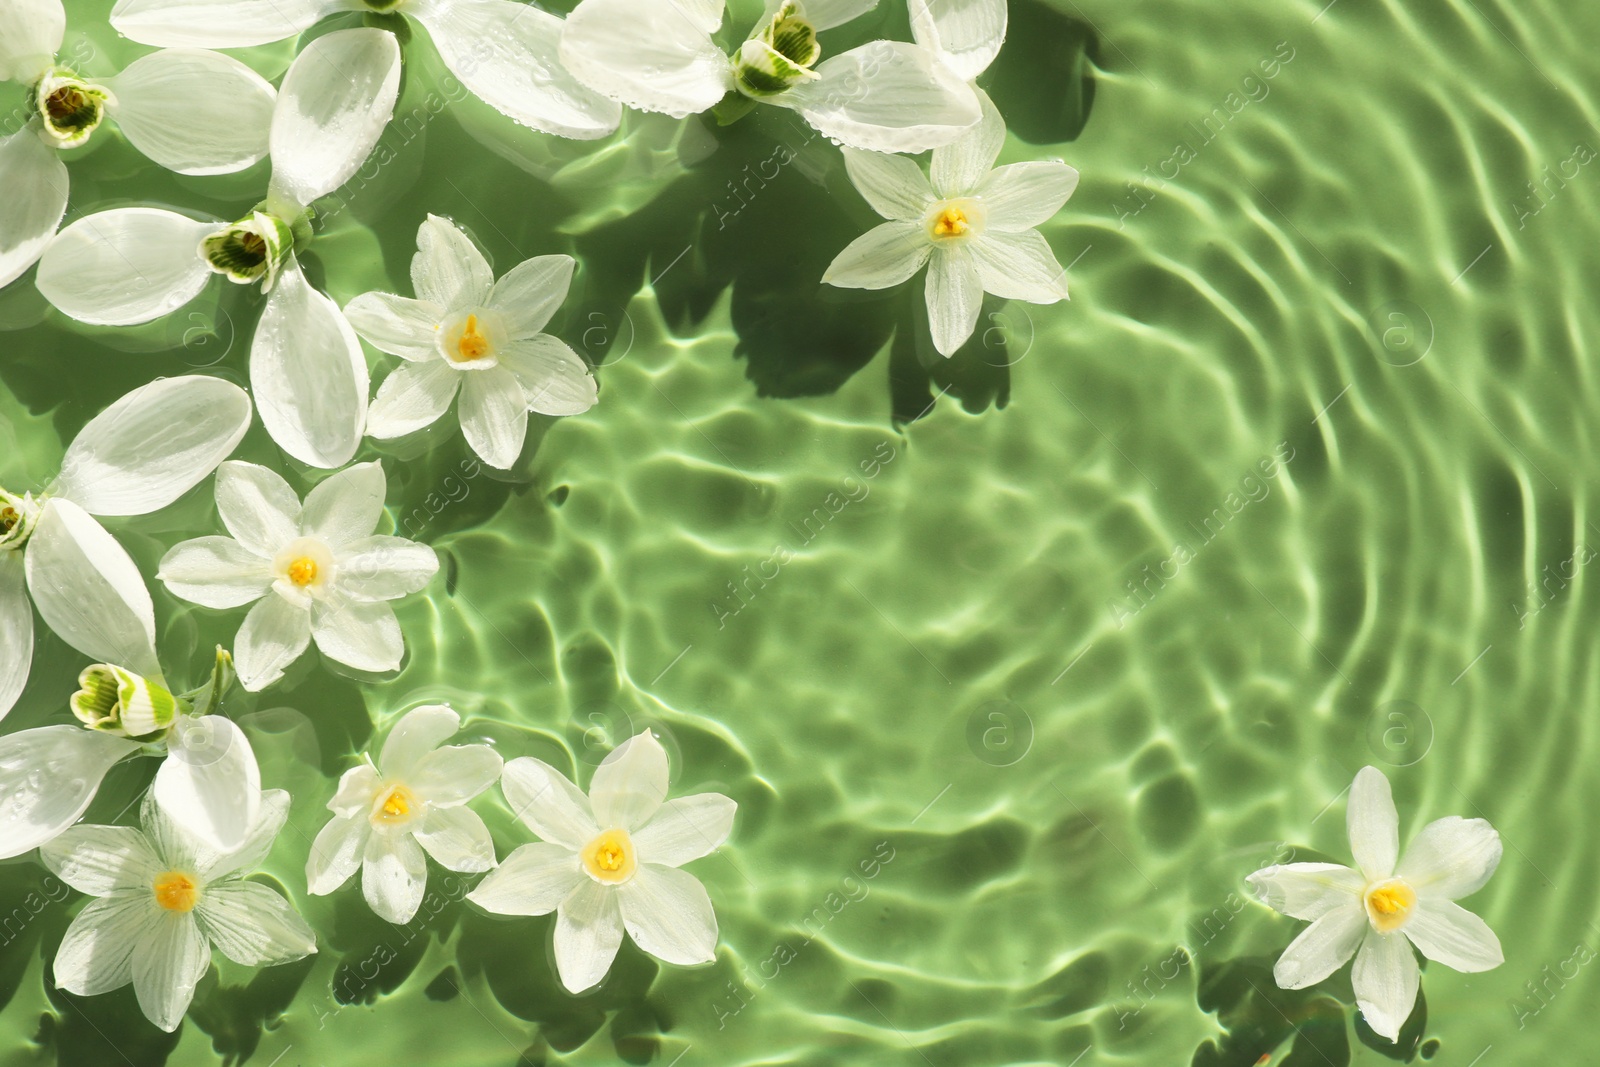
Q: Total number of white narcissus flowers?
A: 7